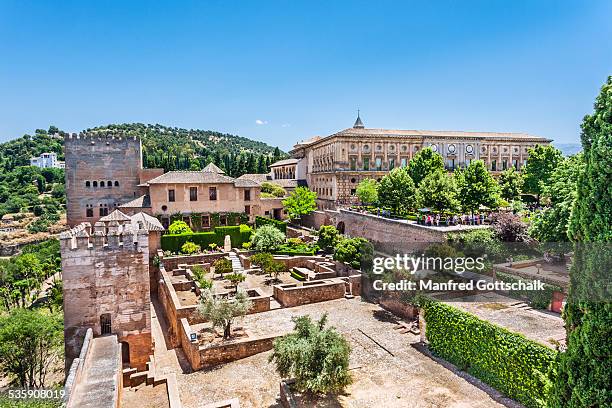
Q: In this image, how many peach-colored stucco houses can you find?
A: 1